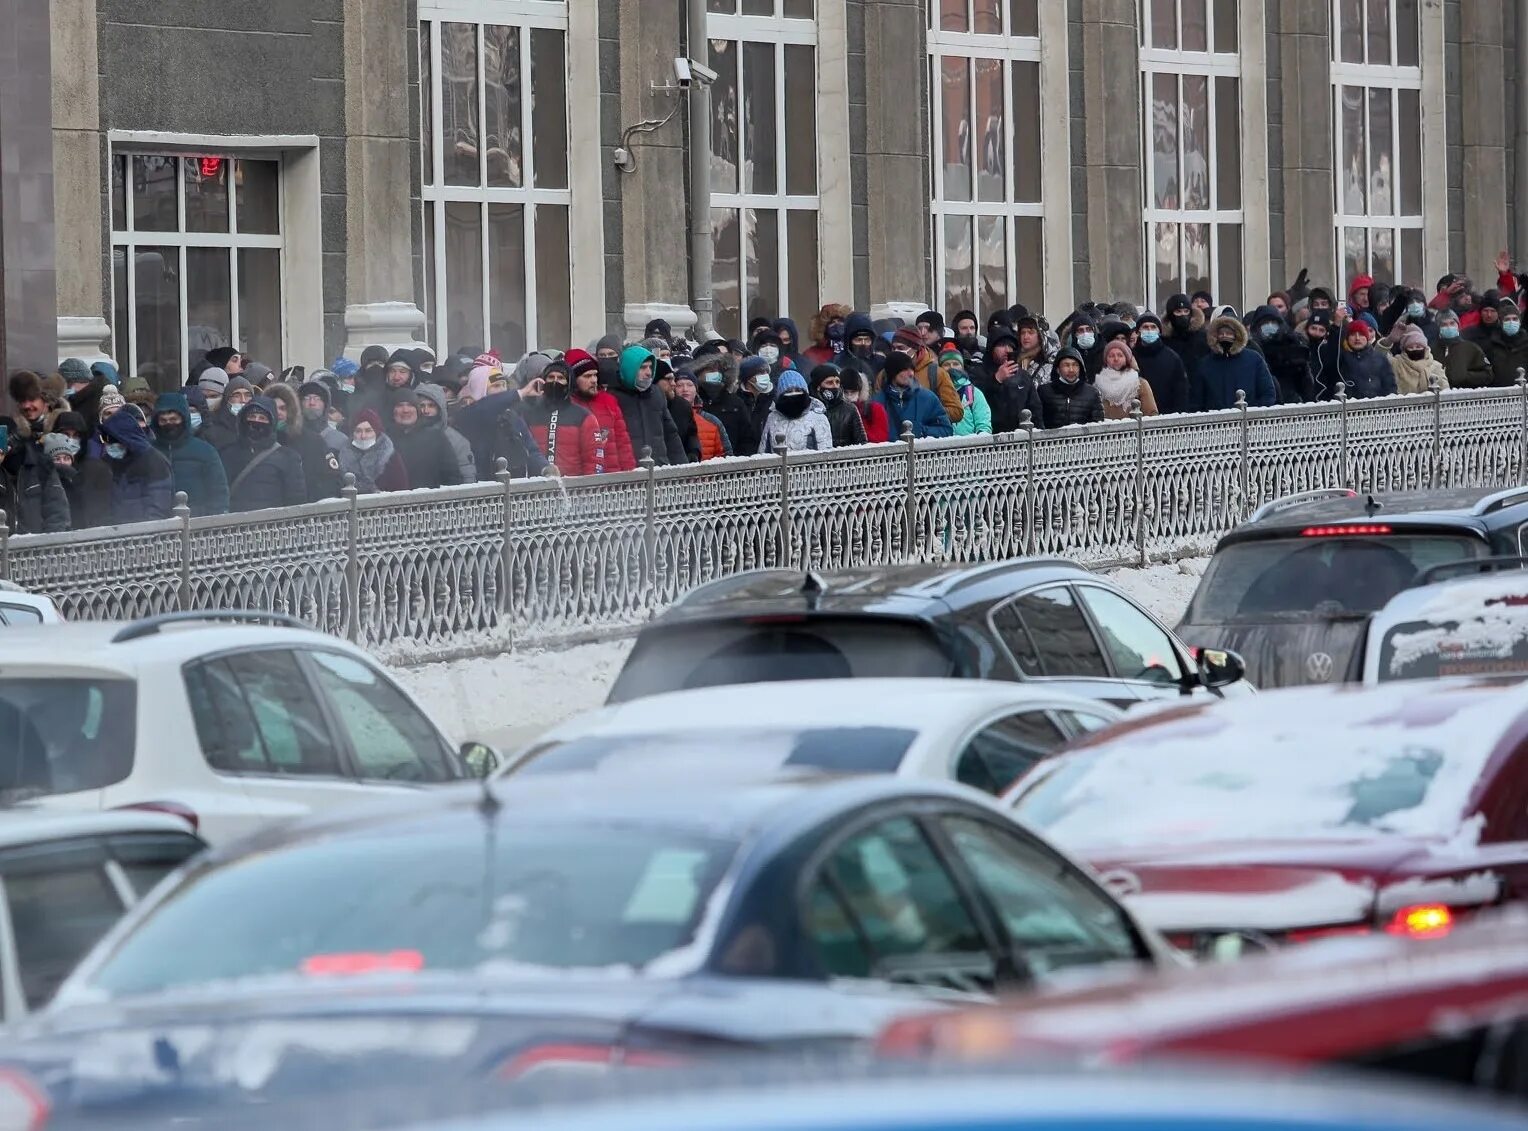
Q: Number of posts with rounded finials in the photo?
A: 13